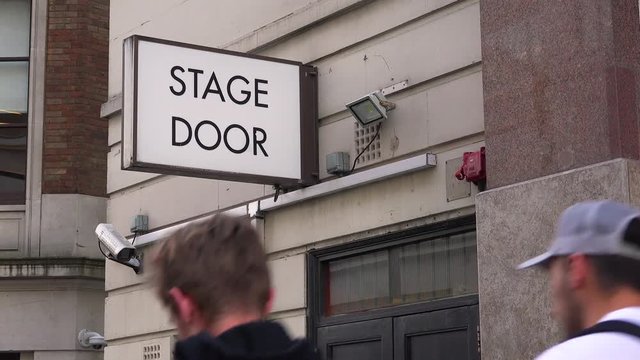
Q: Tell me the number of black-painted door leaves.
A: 2